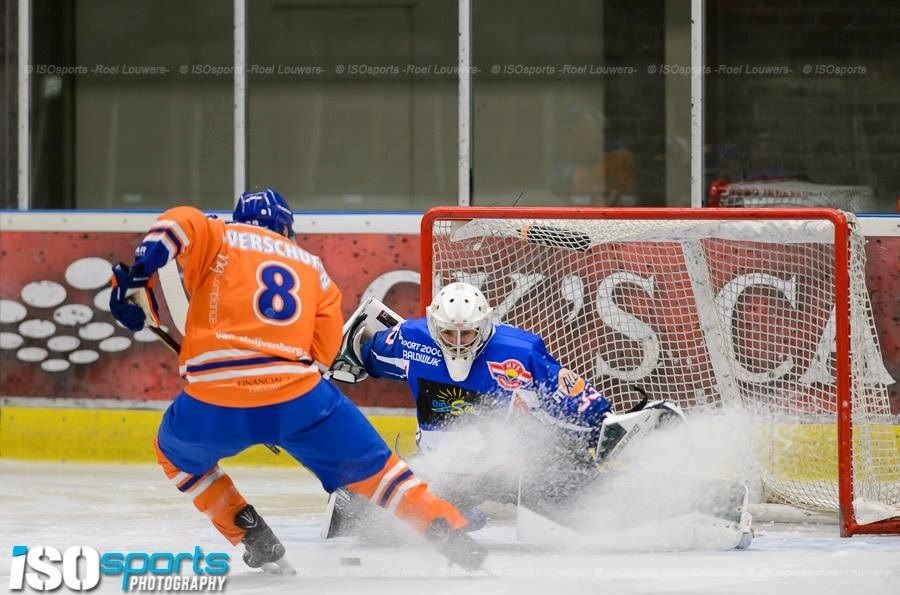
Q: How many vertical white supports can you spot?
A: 4